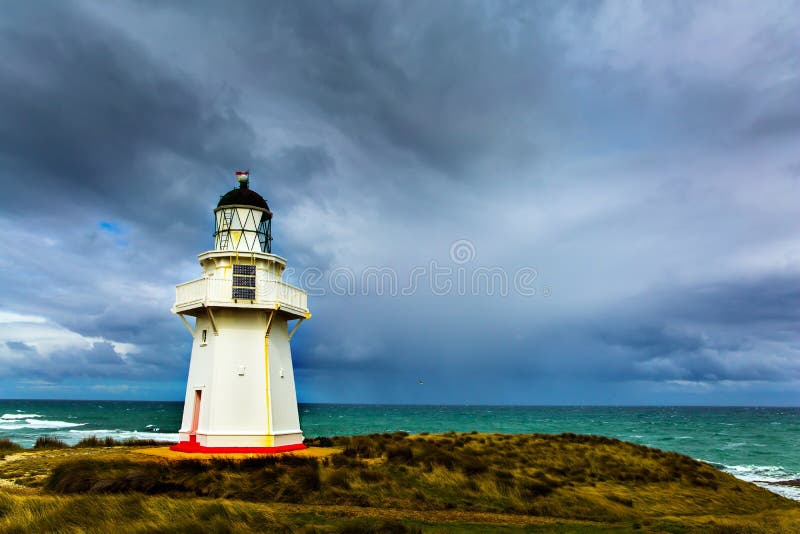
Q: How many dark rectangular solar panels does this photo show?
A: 3